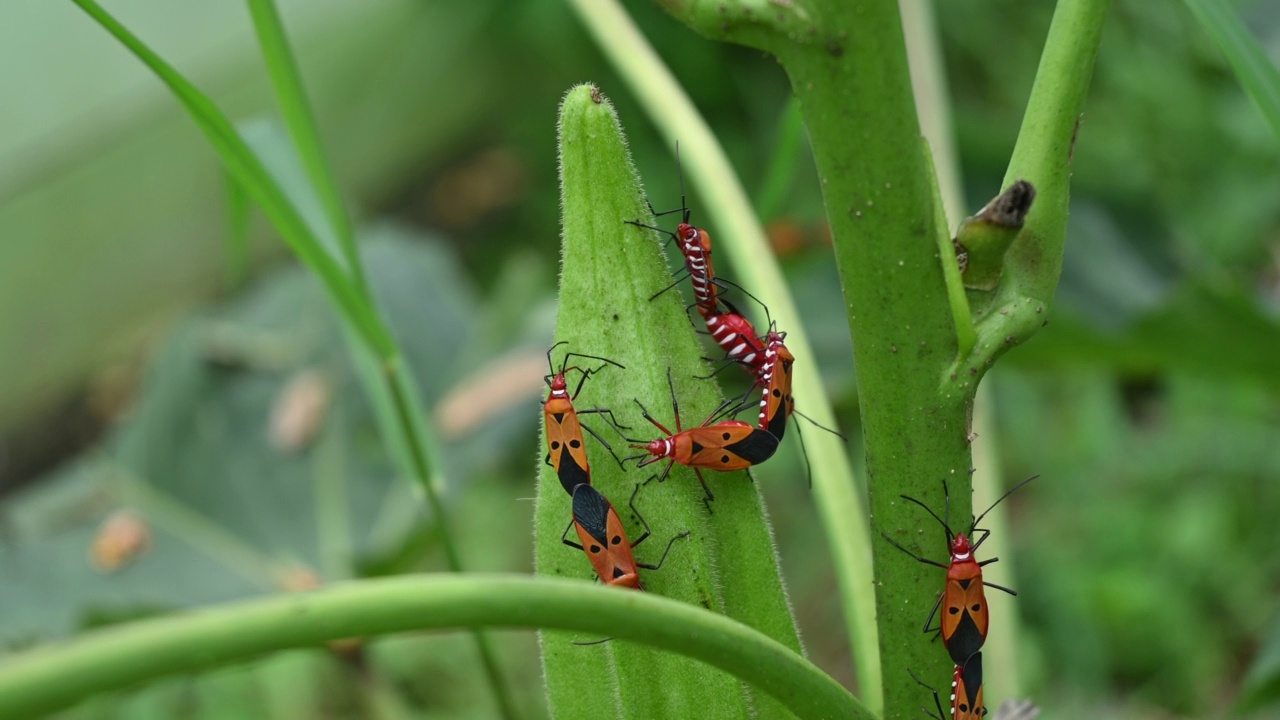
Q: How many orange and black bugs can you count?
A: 8